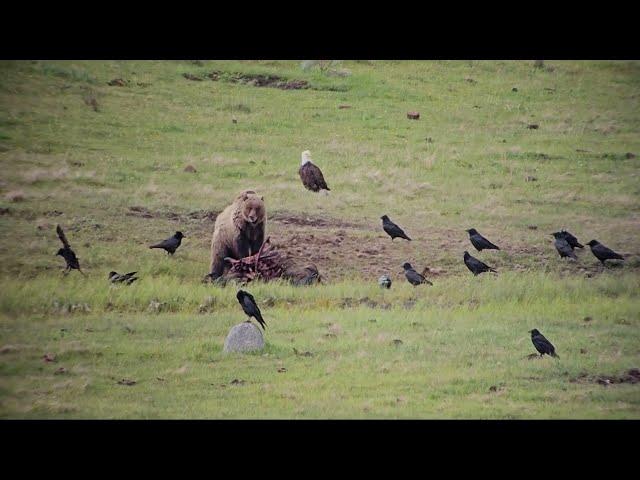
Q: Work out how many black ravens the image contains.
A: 12